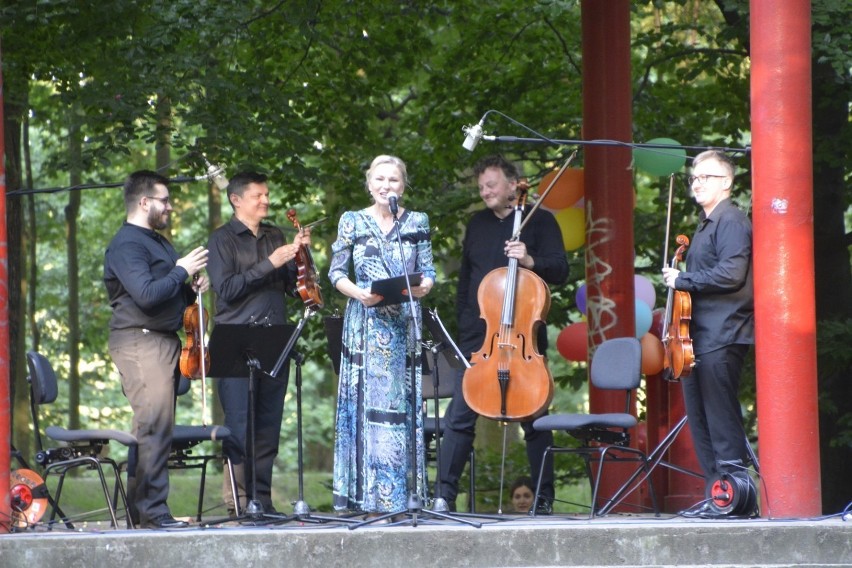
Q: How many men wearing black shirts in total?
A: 4